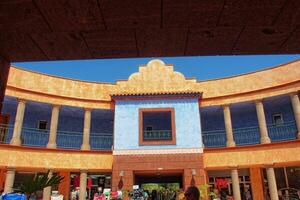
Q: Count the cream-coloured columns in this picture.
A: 11